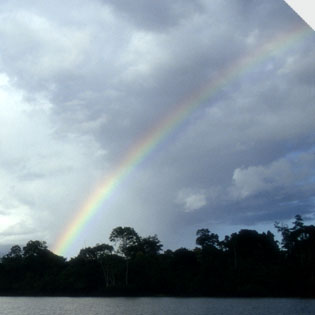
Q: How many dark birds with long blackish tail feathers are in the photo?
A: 0